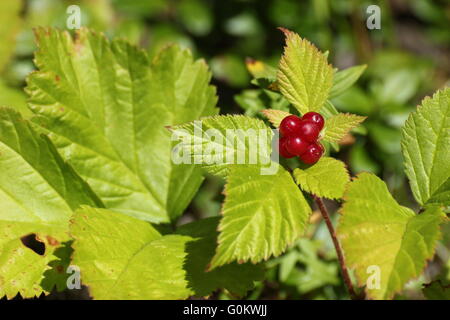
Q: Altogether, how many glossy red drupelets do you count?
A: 6